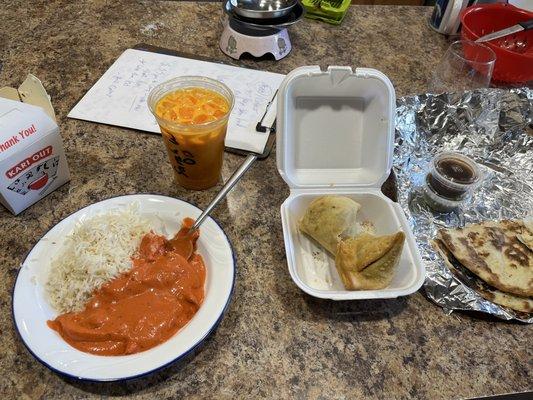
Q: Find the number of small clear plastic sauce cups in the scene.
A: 2